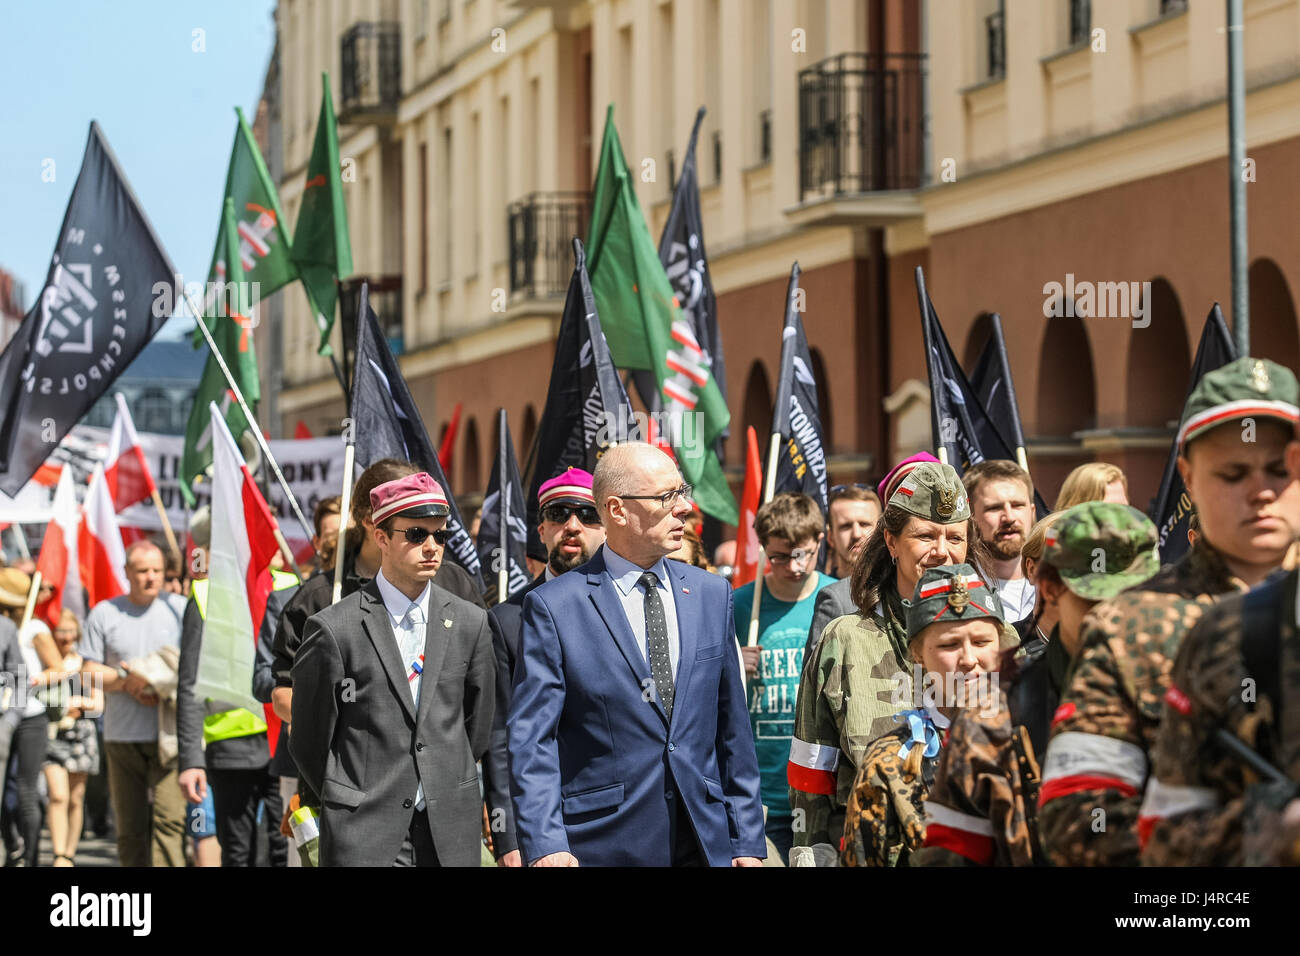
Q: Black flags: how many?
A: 9